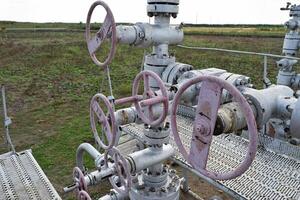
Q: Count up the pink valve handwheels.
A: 7